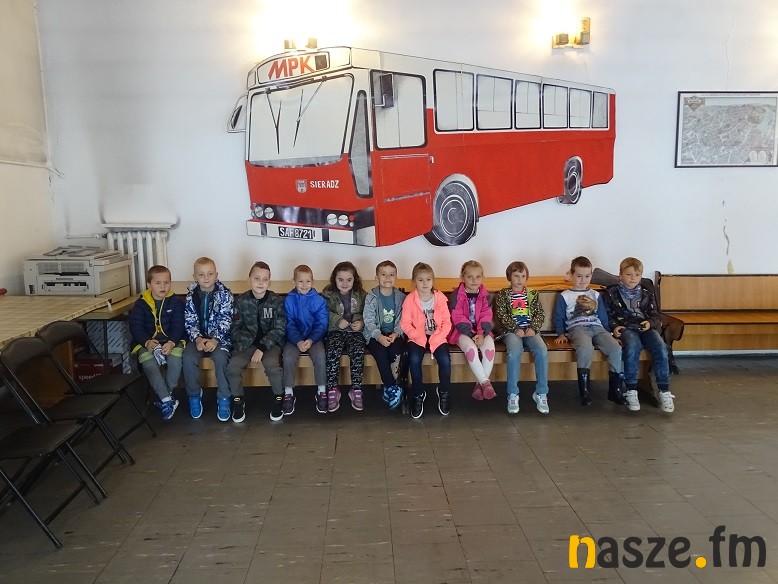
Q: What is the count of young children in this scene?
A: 11